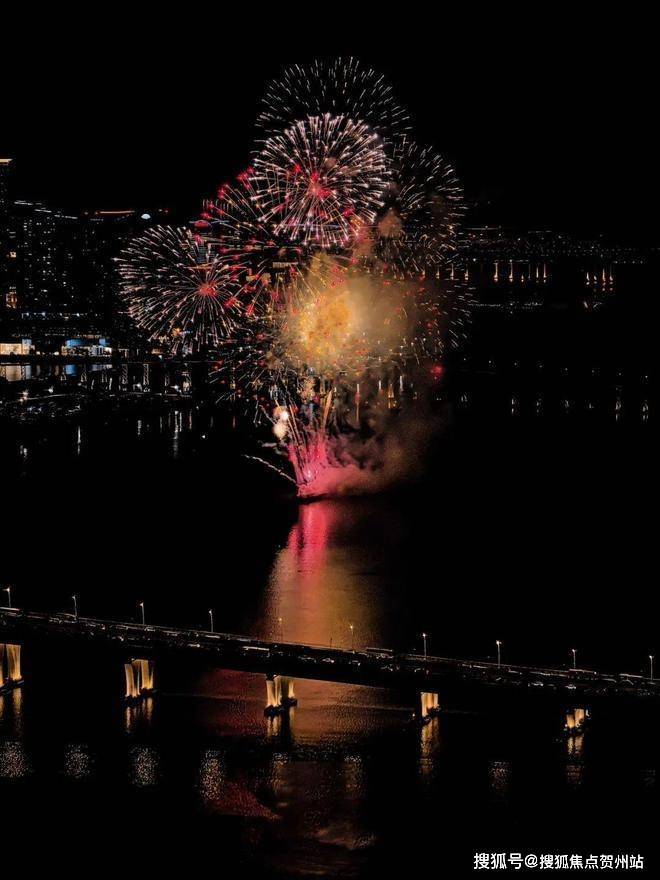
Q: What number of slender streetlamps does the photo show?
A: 10